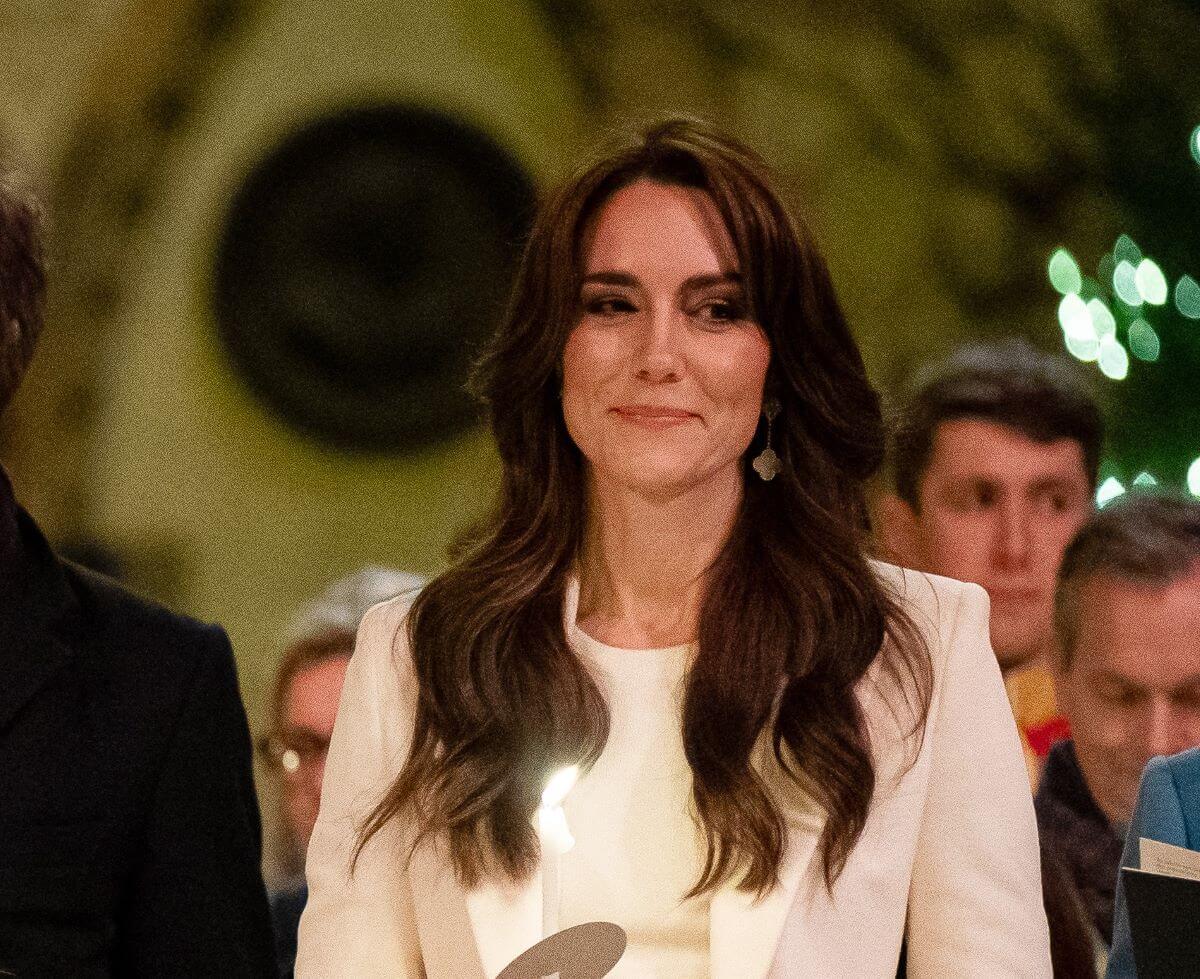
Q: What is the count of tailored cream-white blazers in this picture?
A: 1